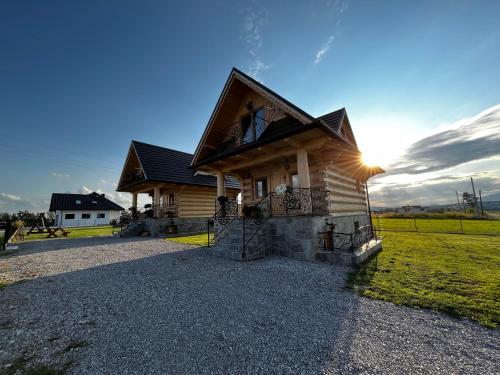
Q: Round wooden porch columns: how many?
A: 4